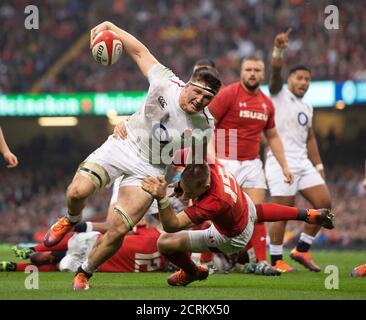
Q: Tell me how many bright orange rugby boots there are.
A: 7